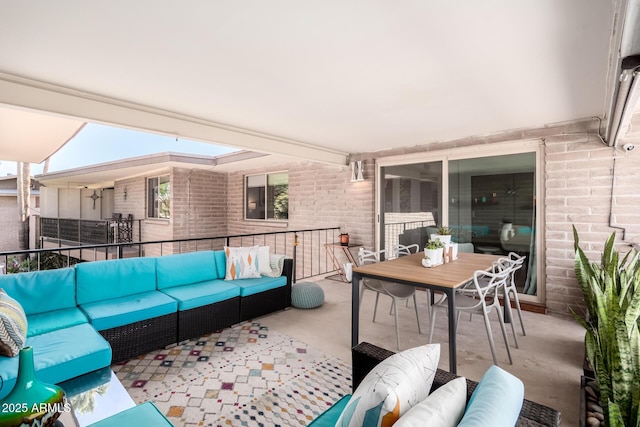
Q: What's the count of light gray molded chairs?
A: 4